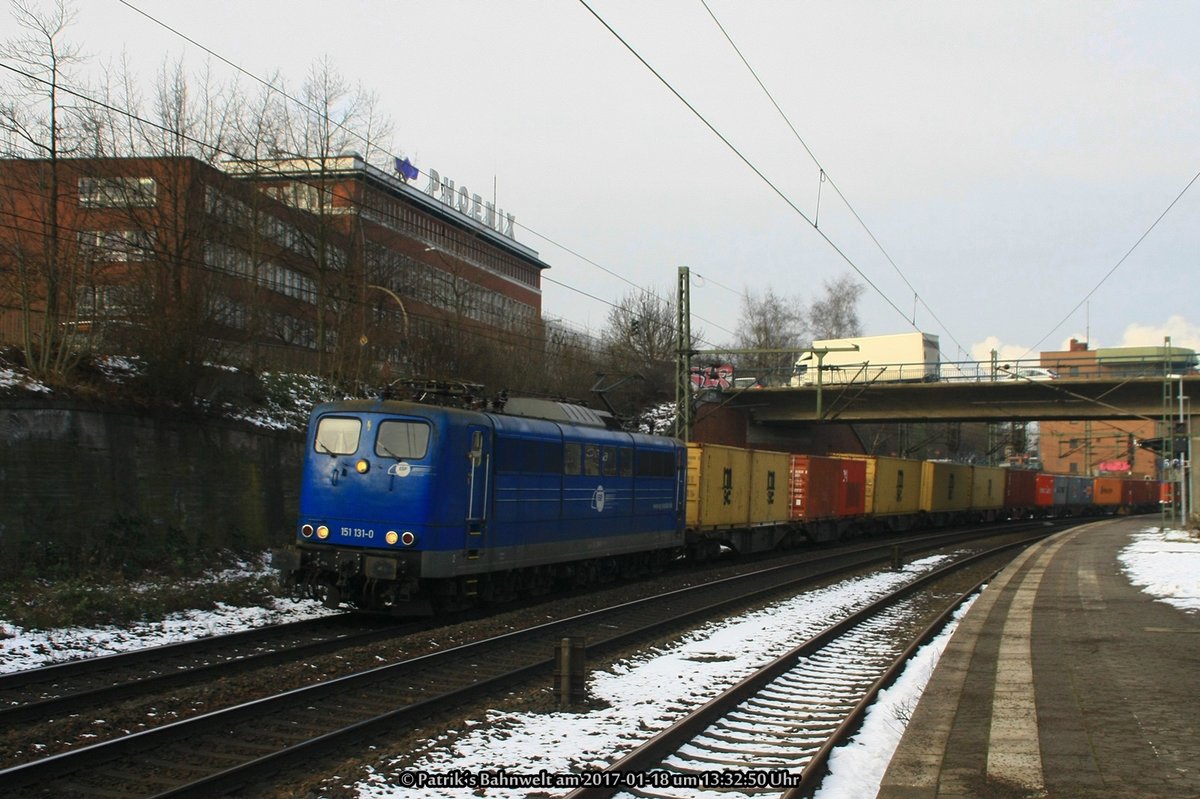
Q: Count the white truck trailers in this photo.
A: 1